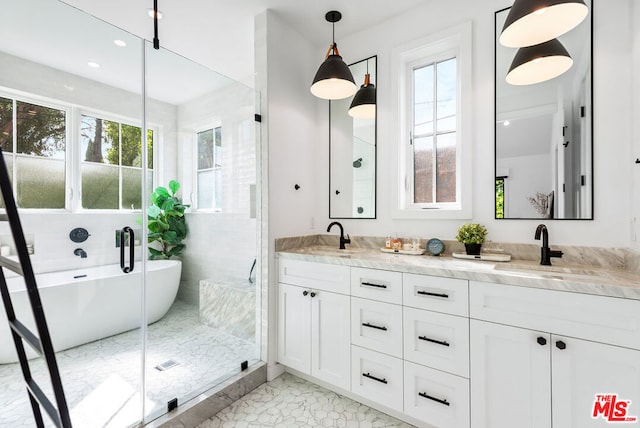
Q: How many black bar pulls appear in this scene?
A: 6